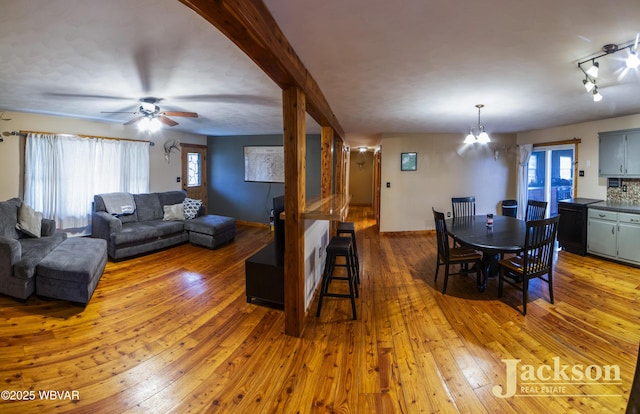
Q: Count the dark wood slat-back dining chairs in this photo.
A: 4